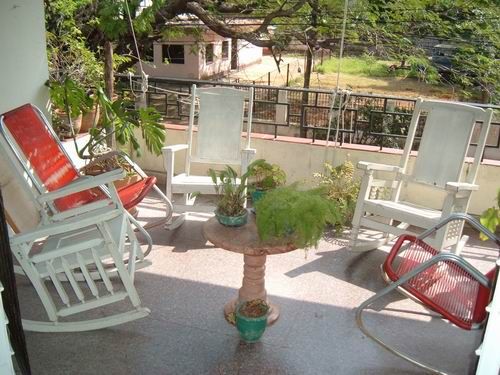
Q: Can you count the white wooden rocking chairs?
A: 3